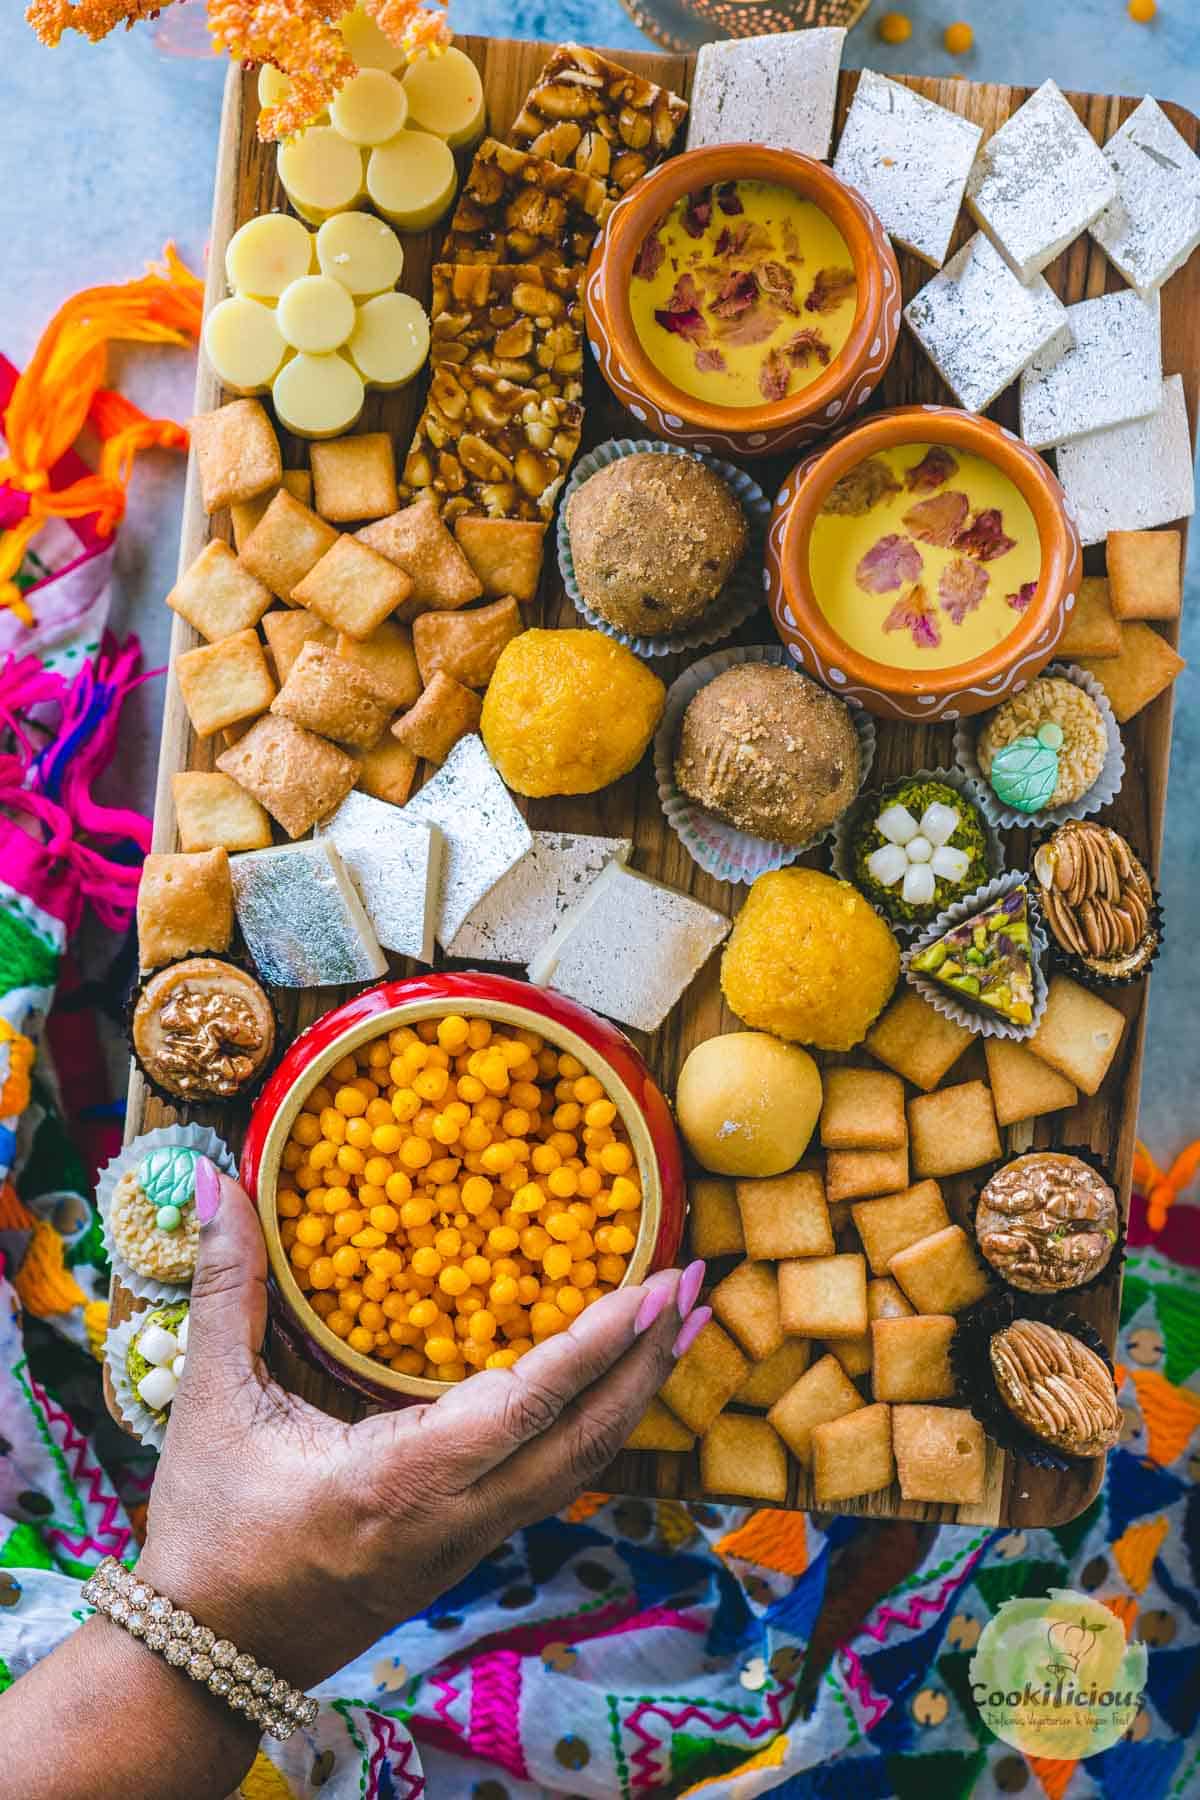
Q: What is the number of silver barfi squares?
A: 12